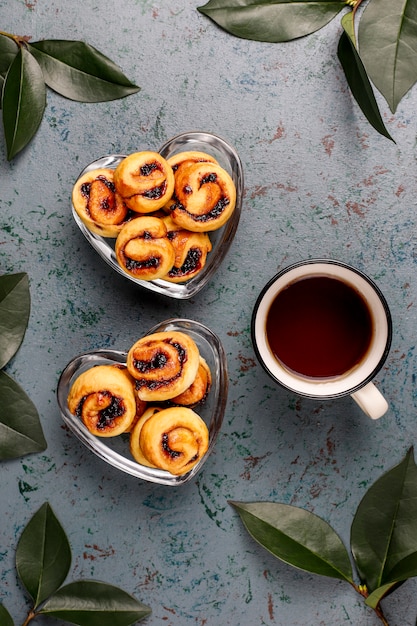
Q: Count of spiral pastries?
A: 12